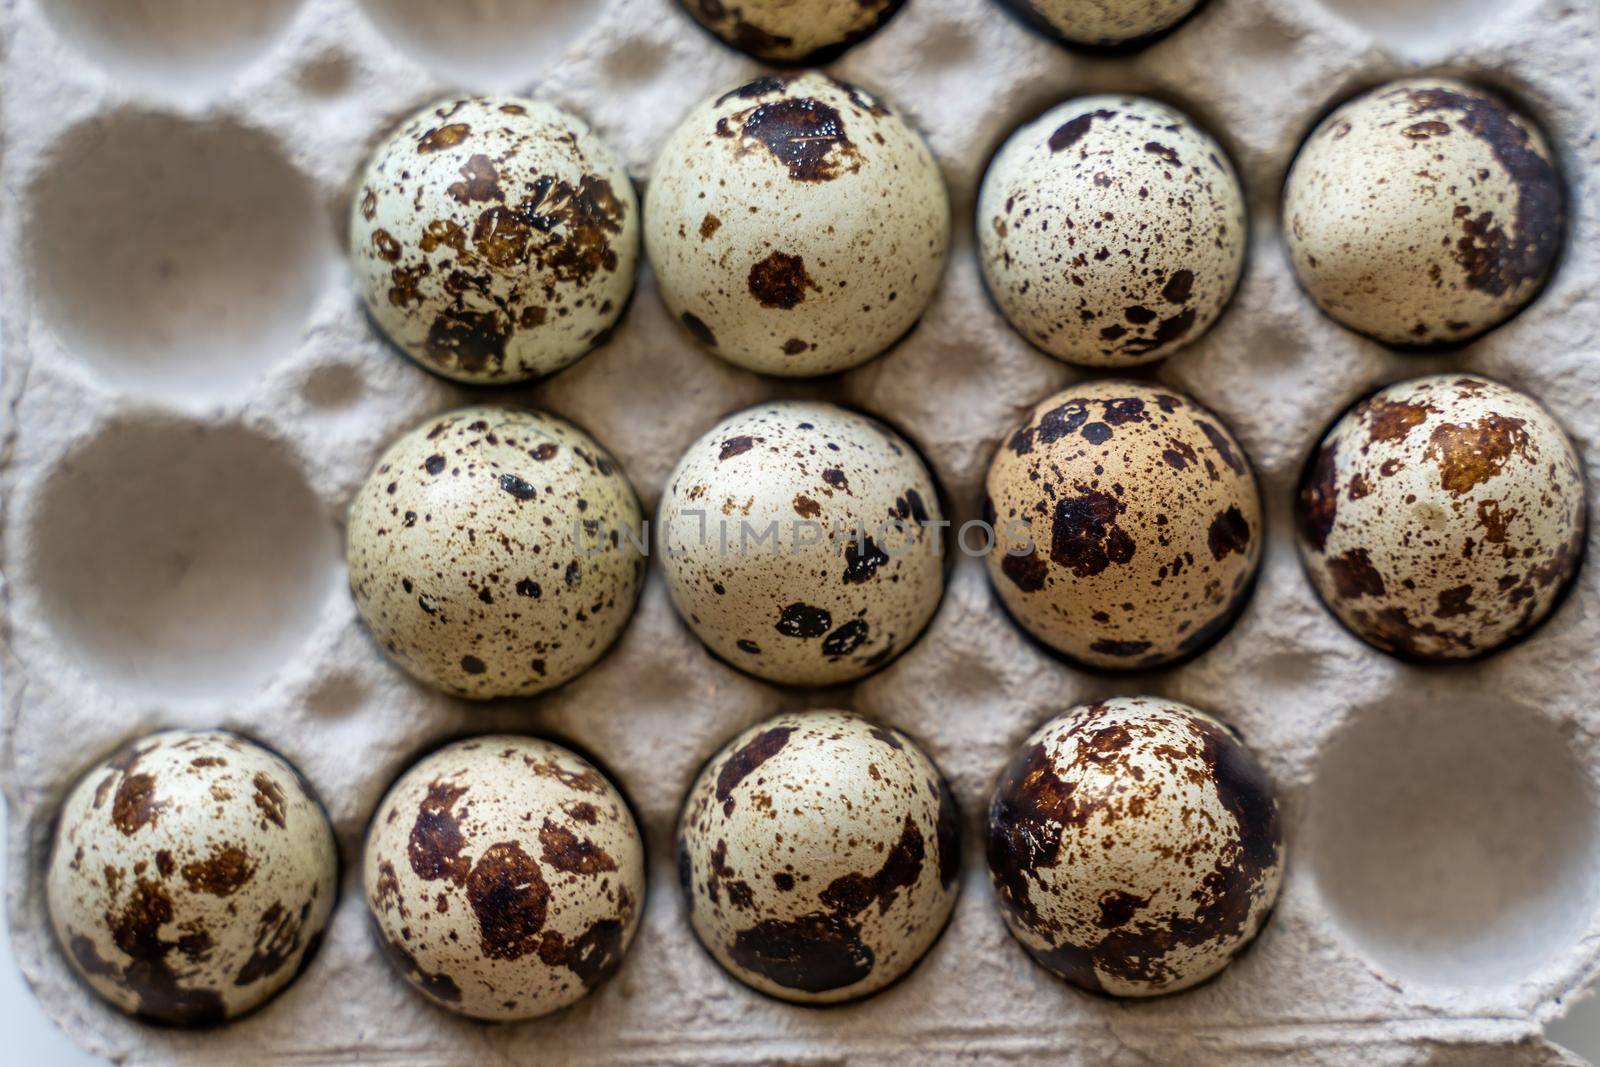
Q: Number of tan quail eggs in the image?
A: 1